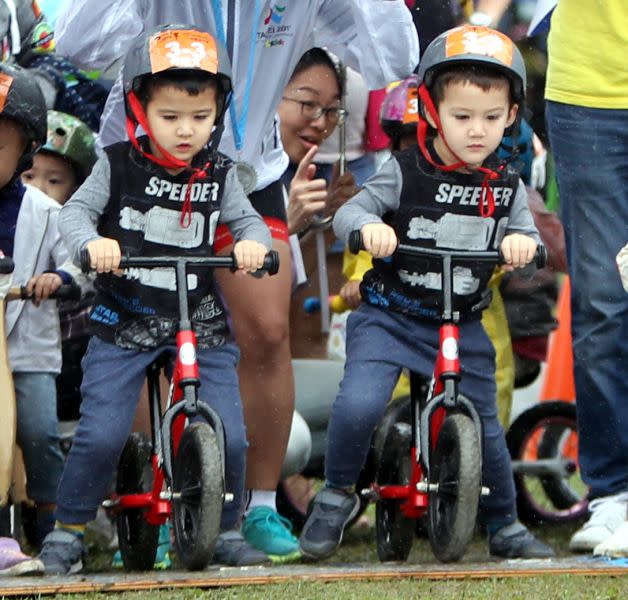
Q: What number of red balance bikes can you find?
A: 2